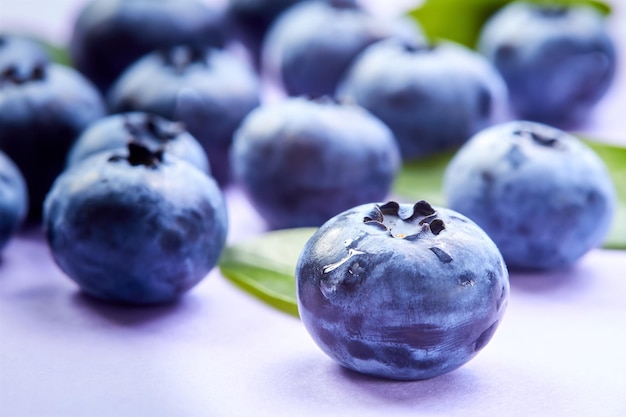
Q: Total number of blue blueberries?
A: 14